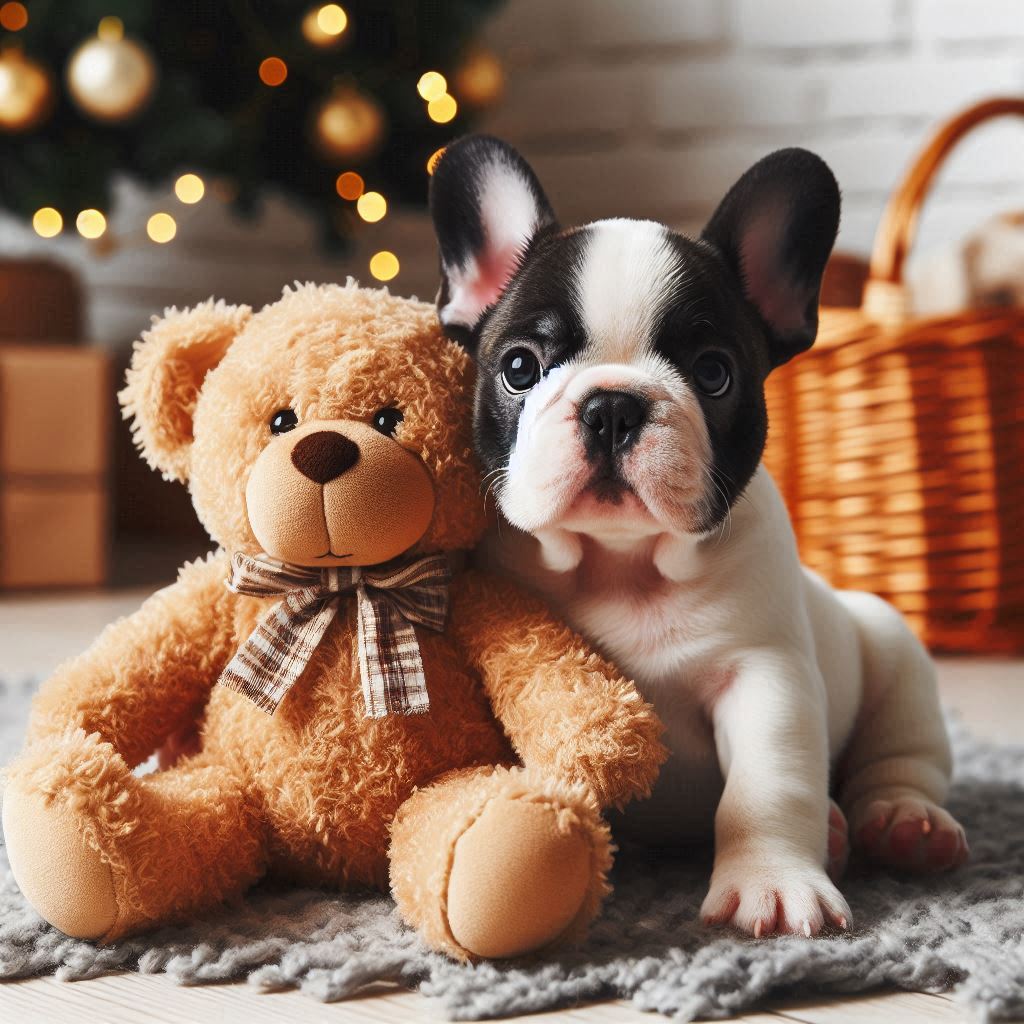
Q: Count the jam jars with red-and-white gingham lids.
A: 0